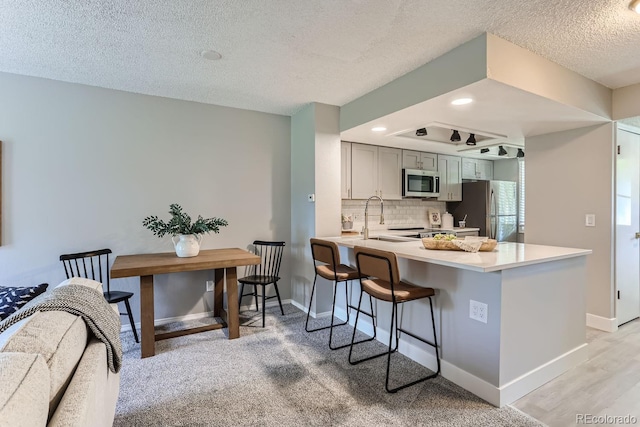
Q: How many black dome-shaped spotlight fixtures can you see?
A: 6